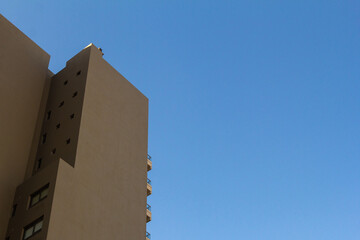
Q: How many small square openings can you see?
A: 8